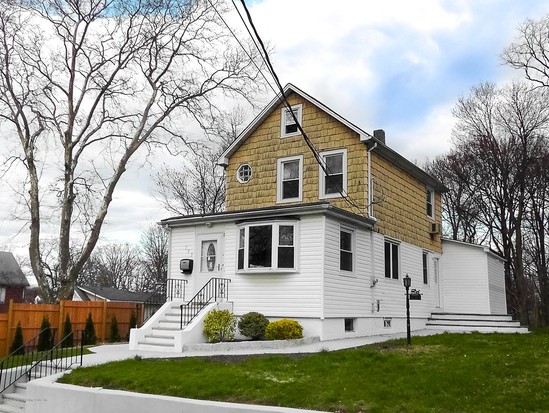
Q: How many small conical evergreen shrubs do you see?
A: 6